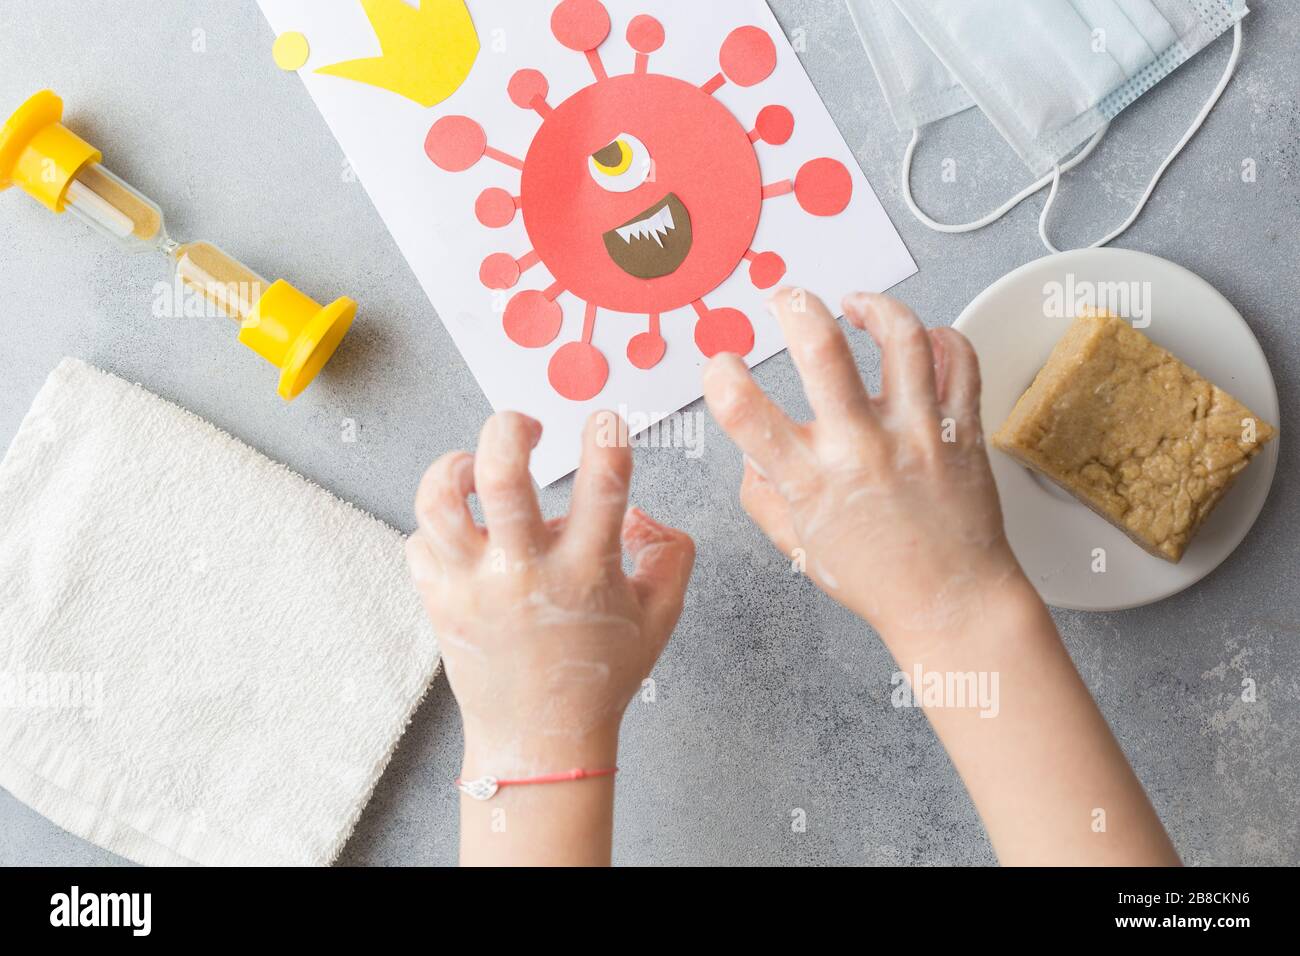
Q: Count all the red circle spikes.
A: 14